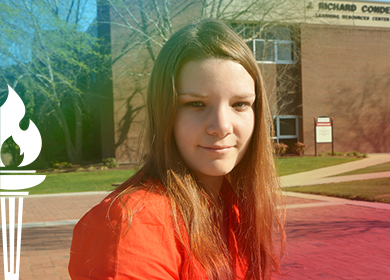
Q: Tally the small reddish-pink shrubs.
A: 2